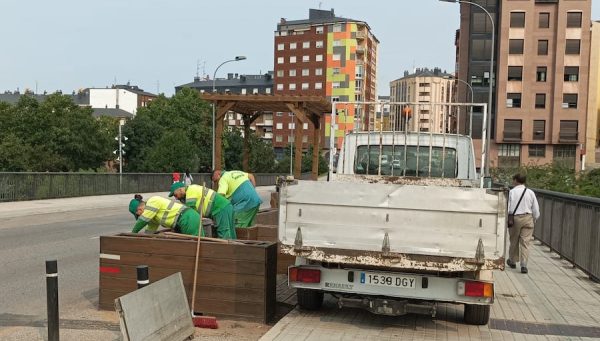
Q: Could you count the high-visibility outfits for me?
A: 3